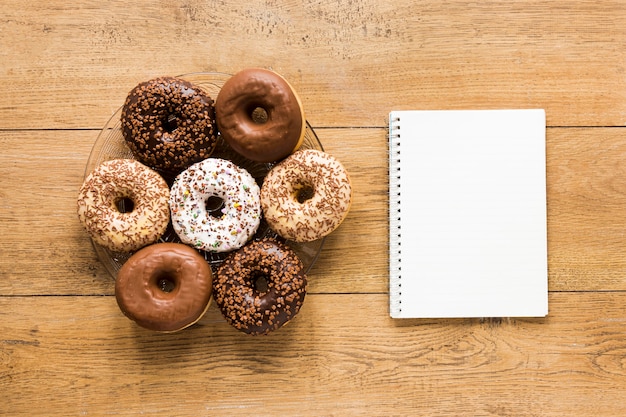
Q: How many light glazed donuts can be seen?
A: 3